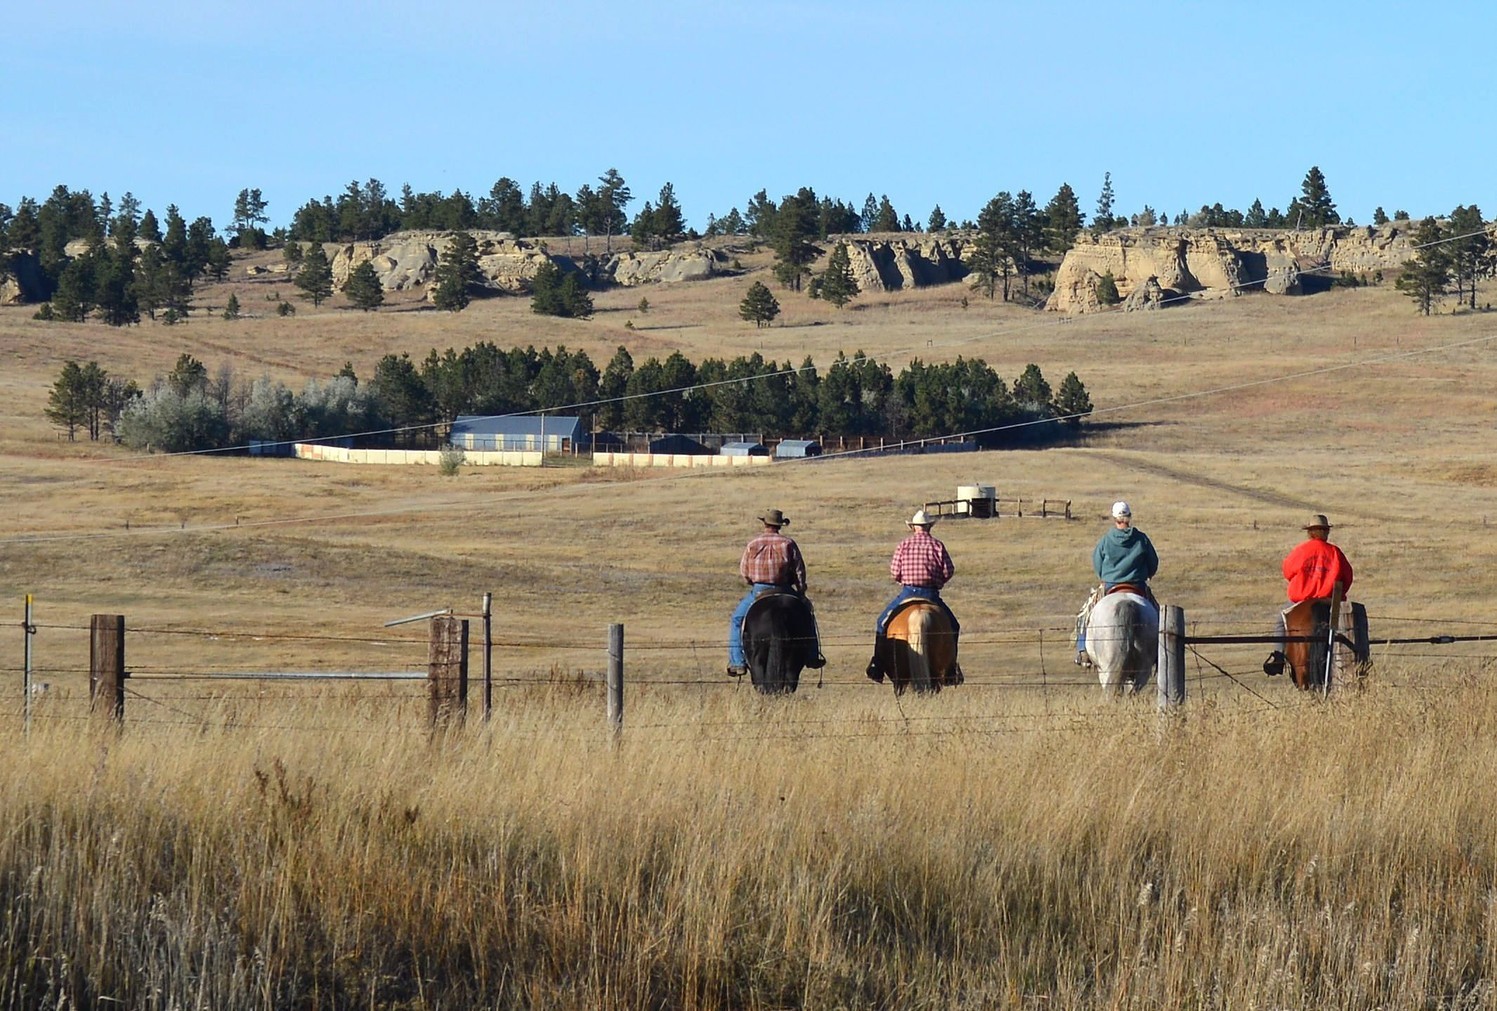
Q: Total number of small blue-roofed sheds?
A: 2